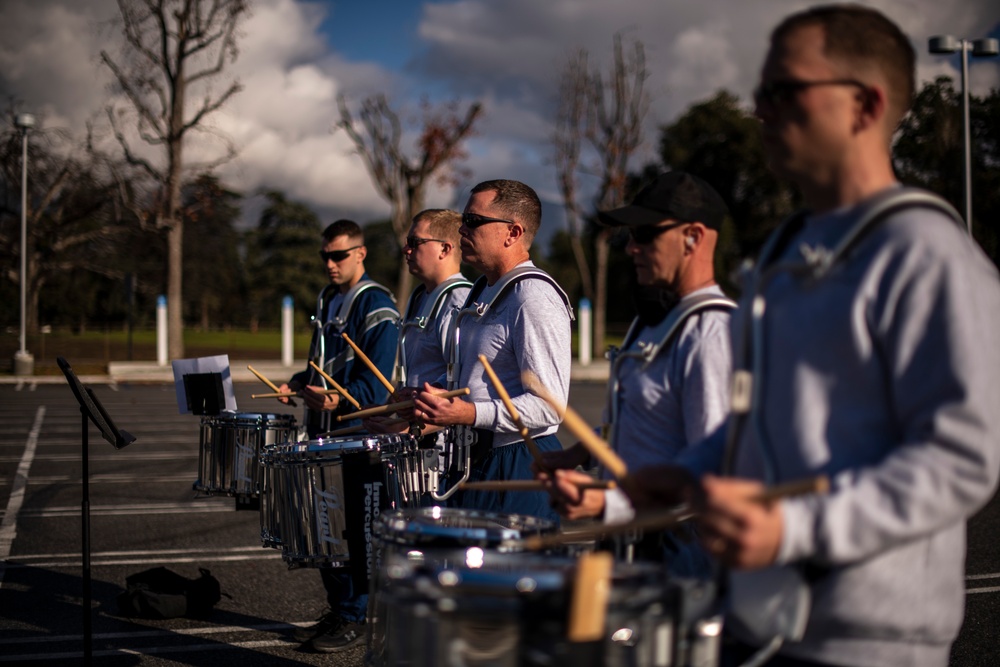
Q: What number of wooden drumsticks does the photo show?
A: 10